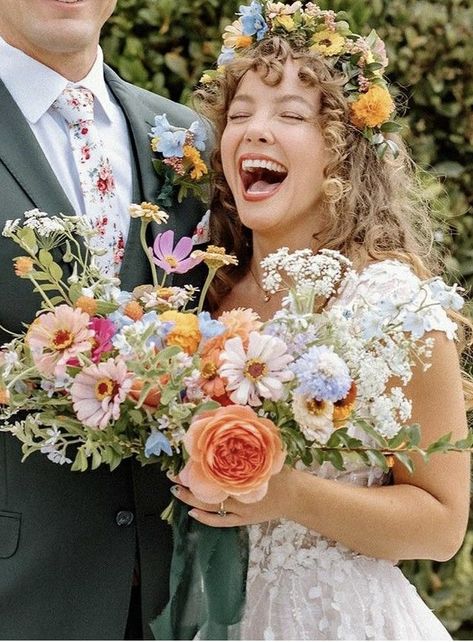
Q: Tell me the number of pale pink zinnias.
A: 3